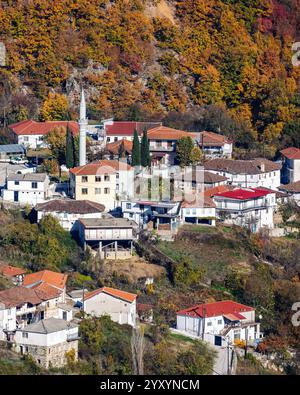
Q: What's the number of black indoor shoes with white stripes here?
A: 0